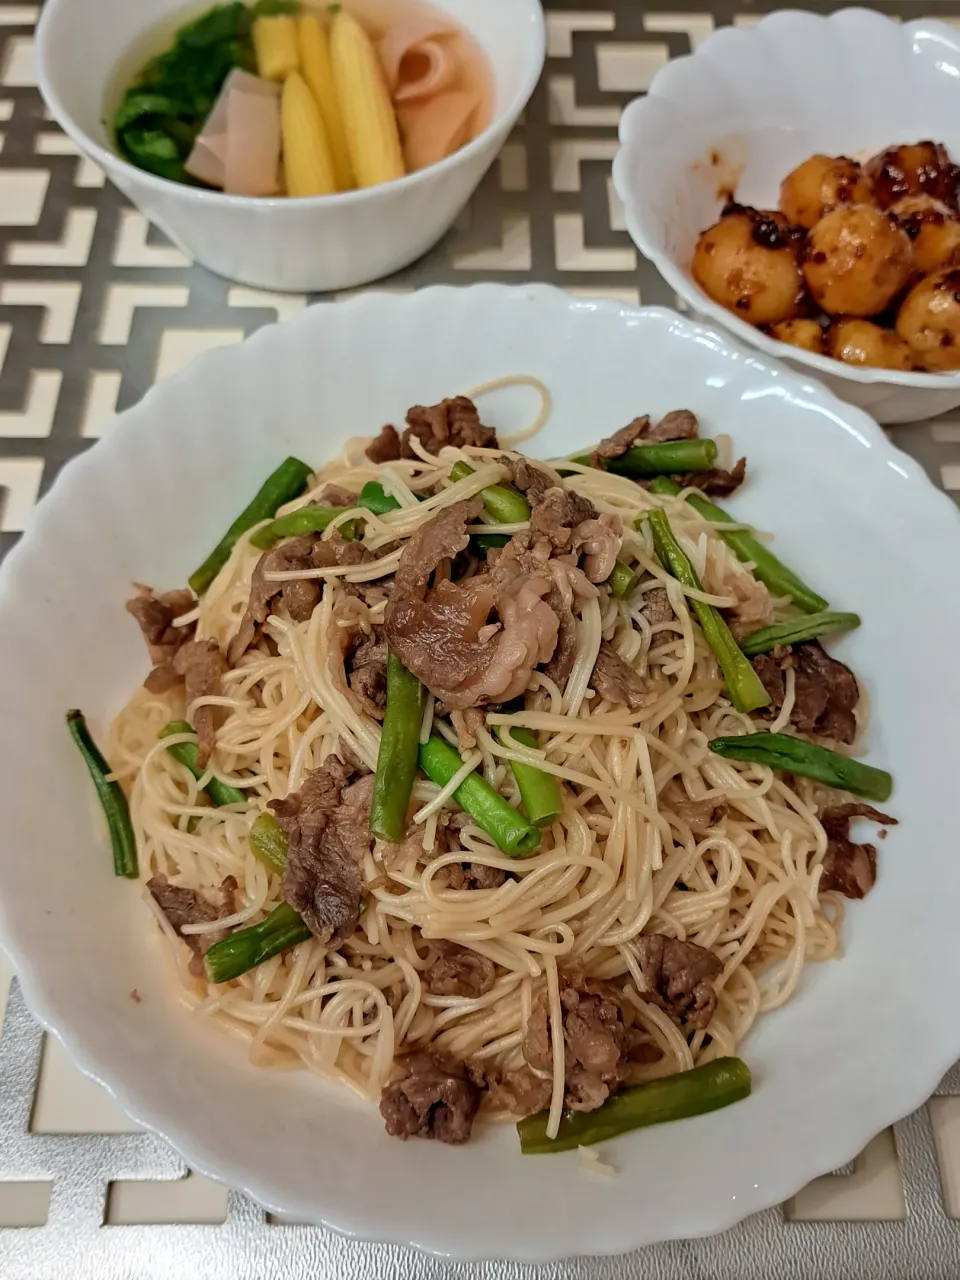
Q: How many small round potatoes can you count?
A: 8